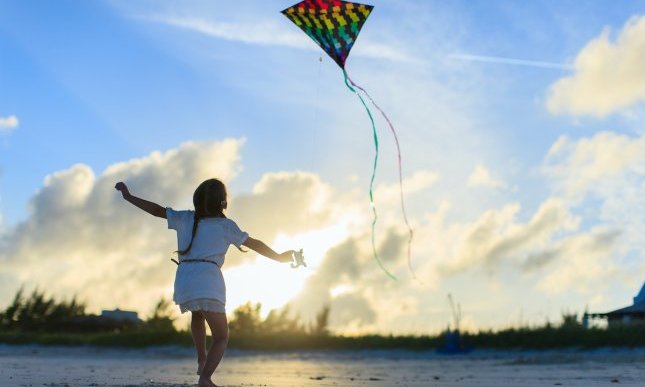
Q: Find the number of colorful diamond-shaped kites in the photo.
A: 1